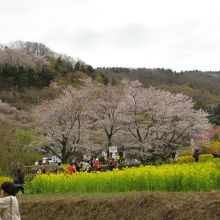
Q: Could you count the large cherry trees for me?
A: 3